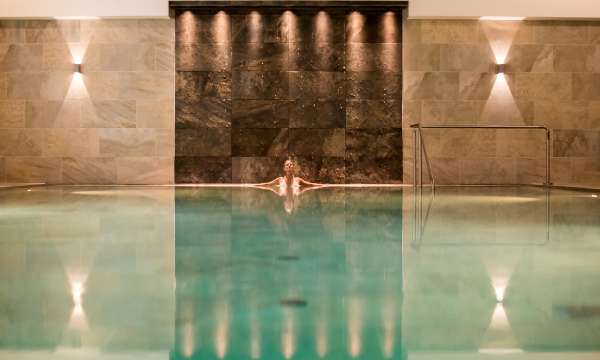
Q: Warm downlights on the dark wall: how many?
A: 7